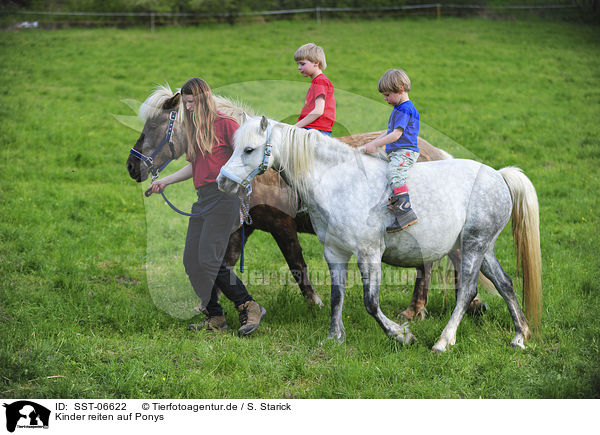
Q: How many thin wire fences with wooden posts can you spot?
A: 1